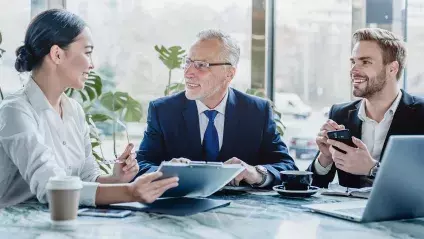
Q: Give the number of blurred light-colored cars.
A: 2